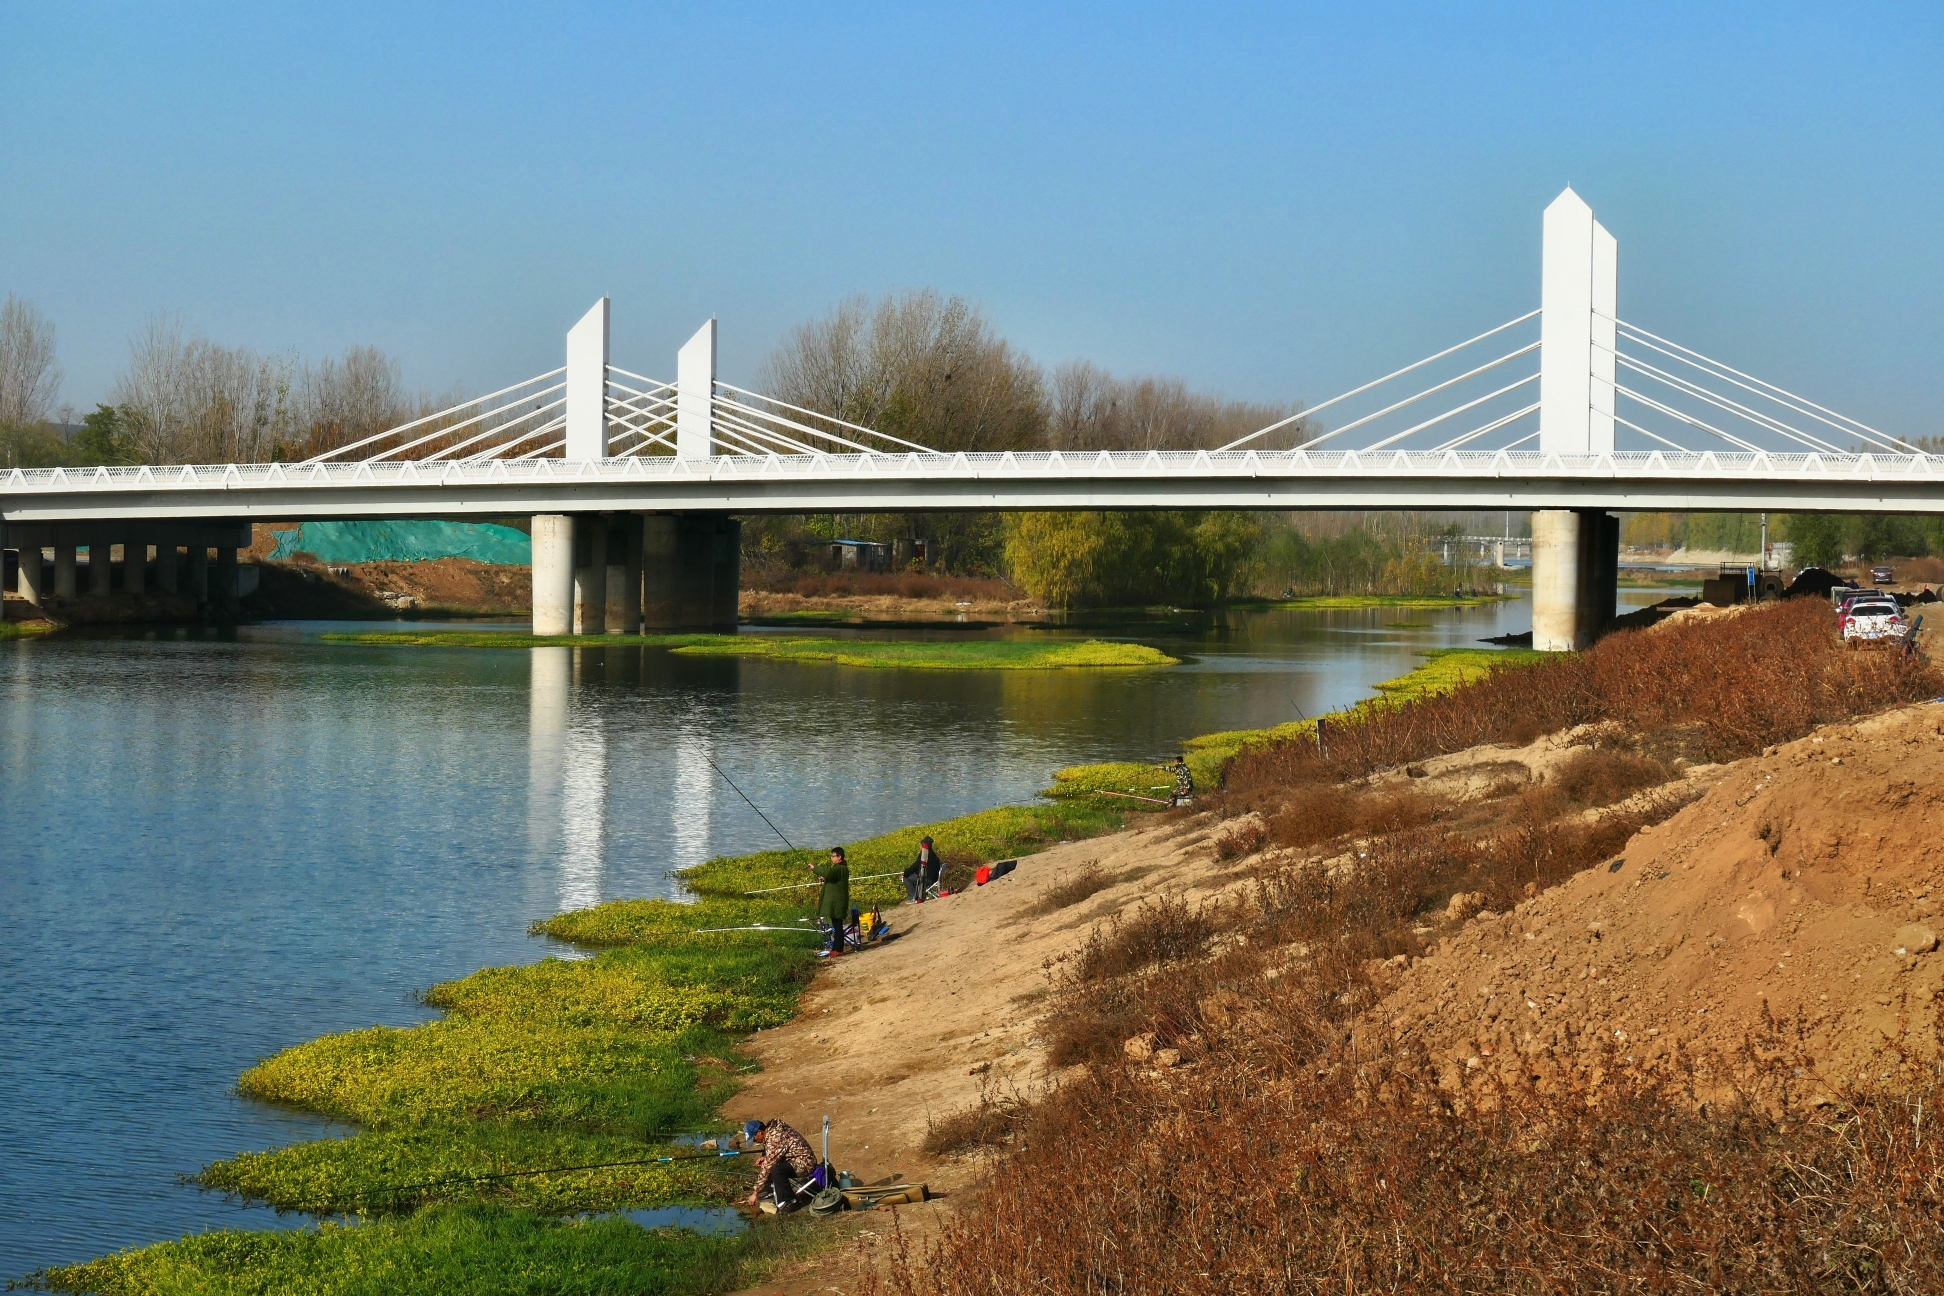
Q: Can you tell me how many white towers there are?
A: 4